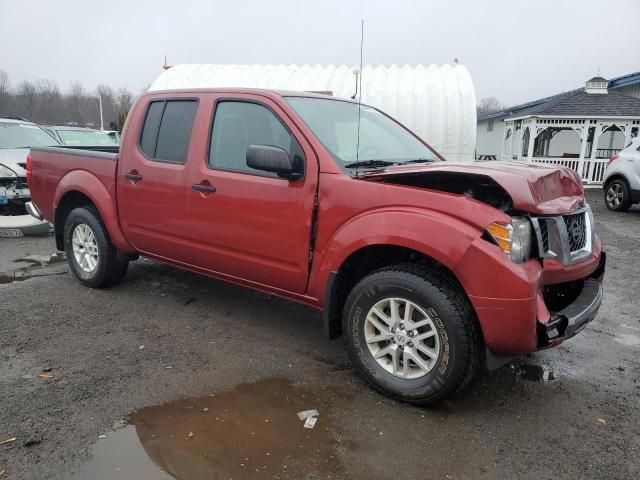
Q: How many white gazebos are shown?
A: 1